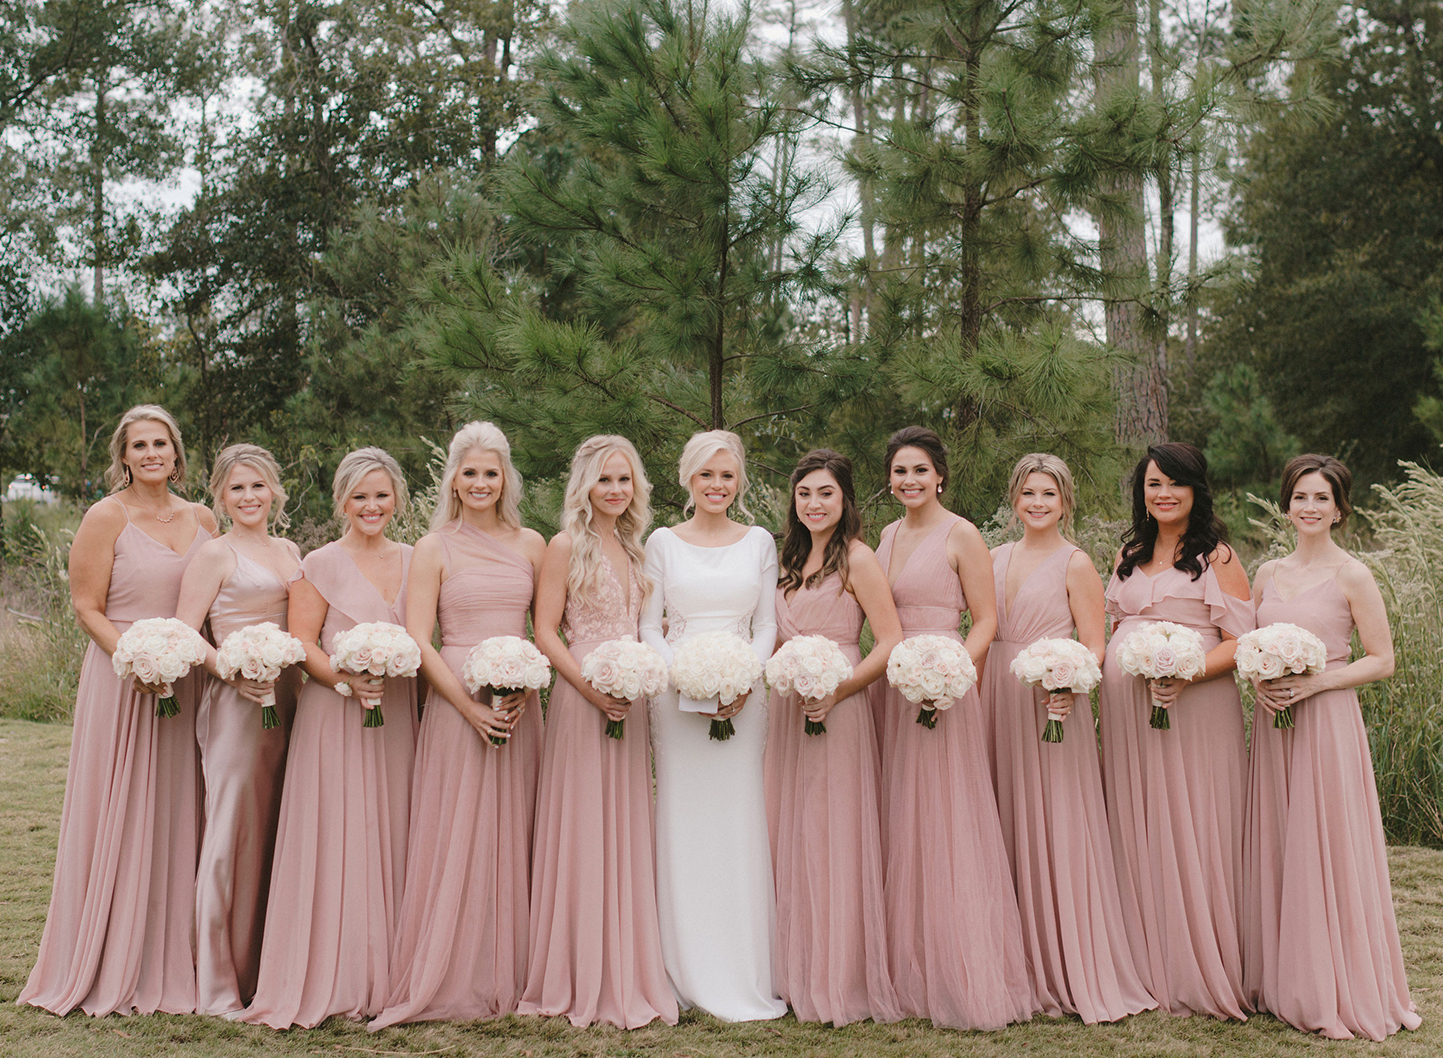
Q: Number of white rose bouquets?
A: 11